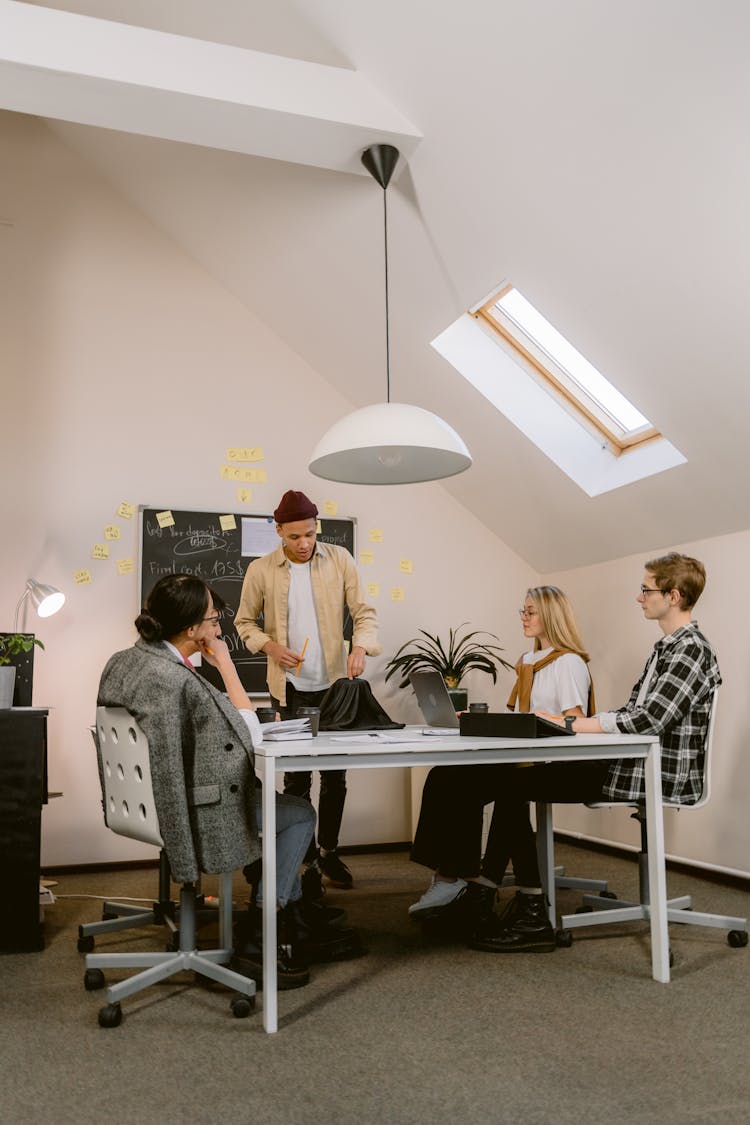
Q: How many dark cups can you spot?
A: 3